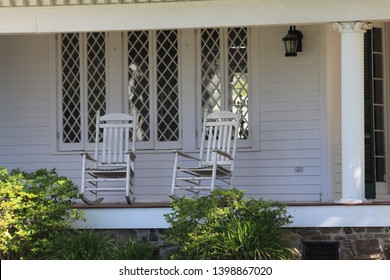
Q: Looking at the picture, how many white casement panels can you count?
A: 6